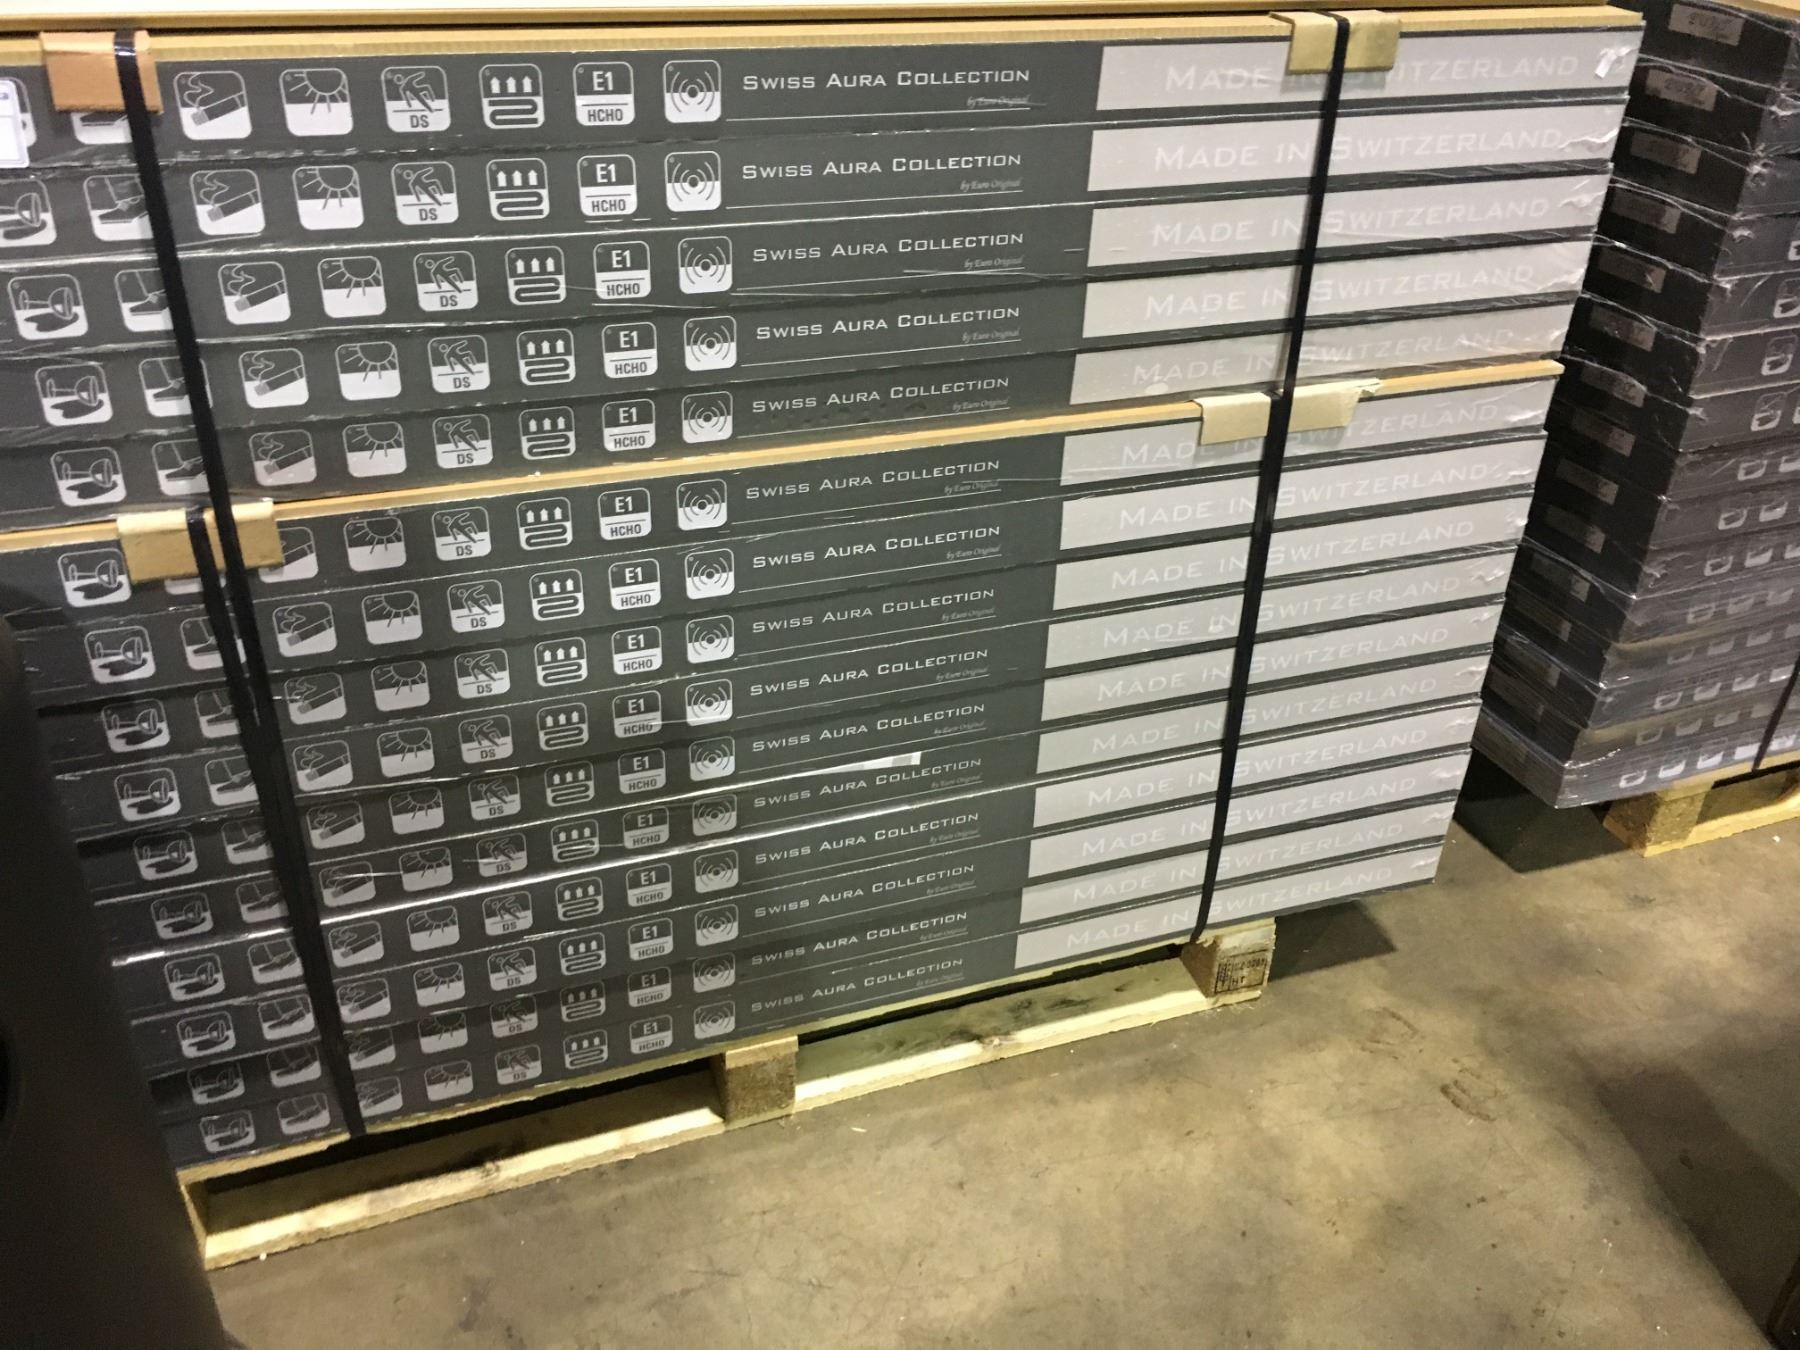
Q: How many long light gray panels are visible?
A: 15